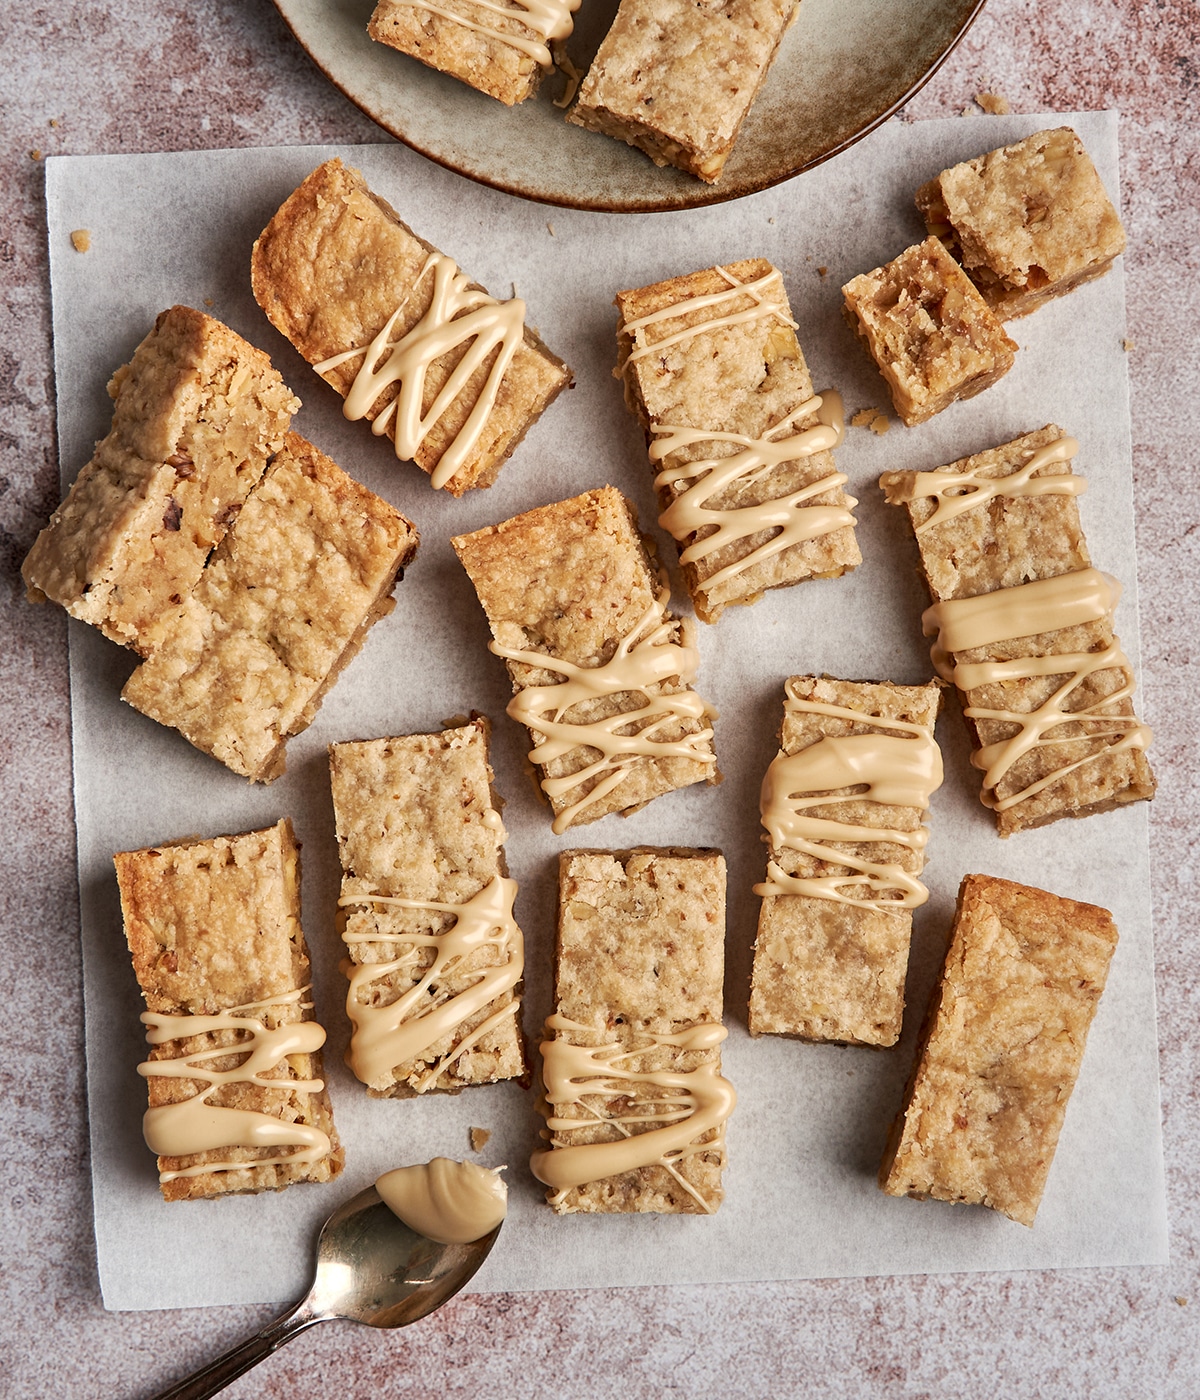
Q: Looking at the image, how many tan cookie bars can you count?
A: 15